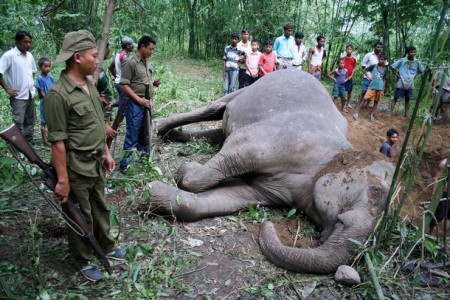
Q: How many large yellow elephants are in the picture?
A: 0